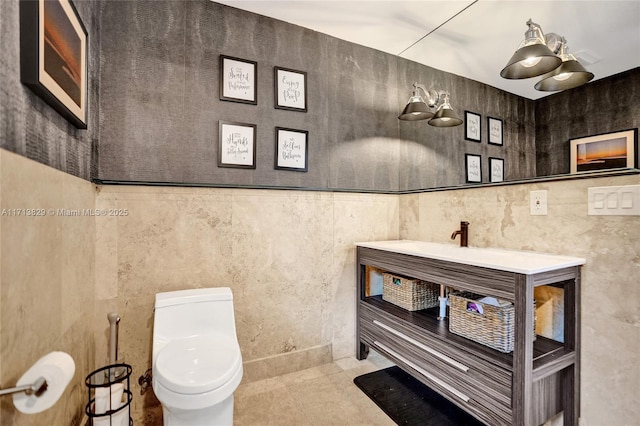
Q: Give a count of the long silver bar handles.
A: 2